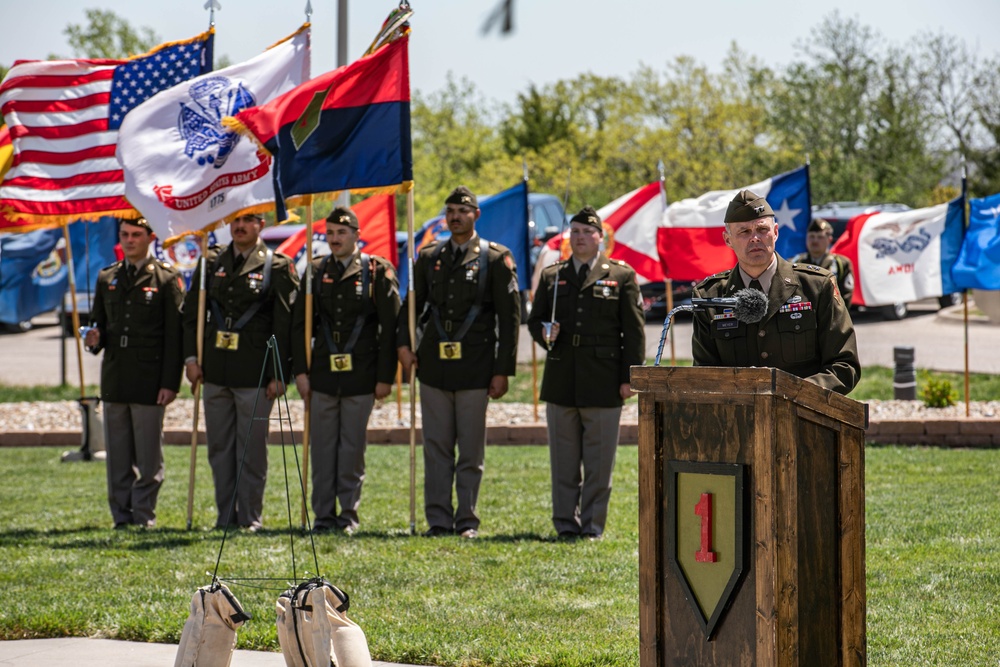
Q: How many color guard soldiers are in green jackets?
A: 5